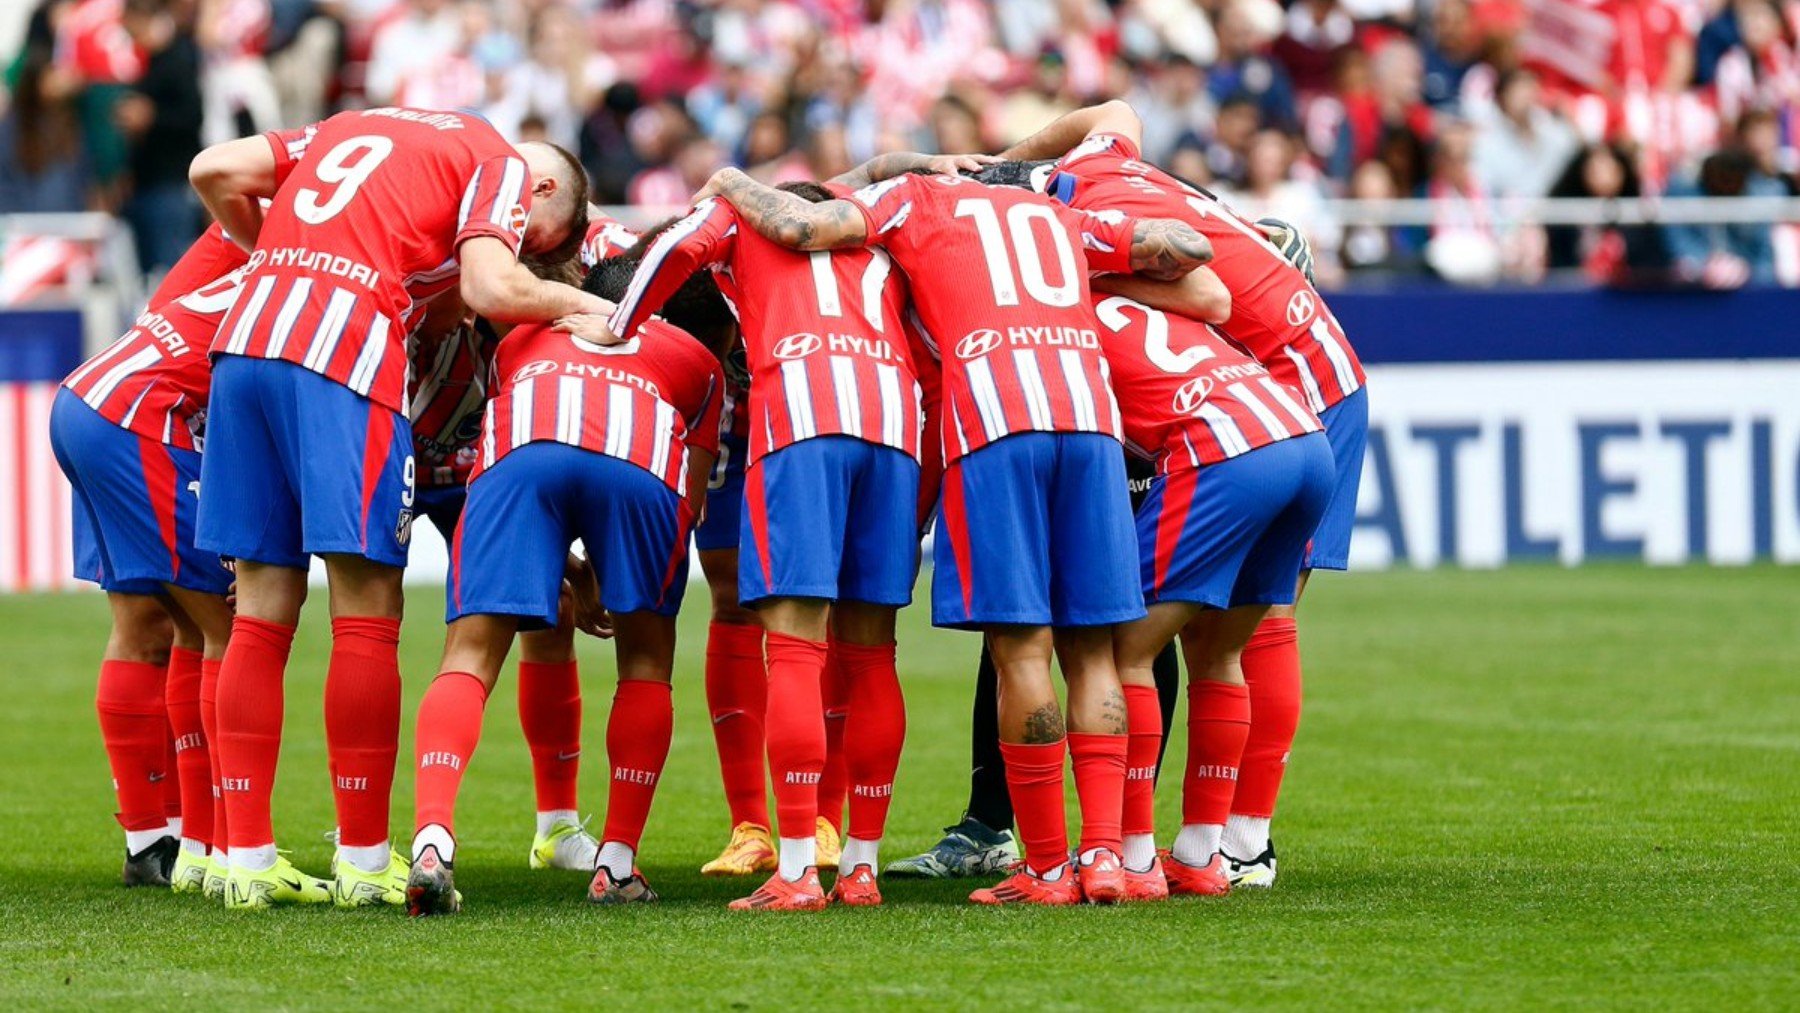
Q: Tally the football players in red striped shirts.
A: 10